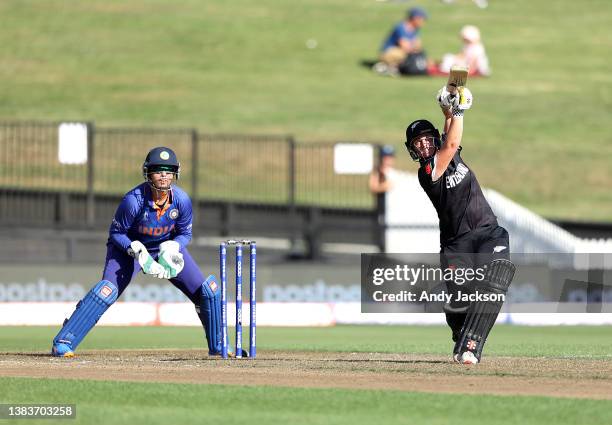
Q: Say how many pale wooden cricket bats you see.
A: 1